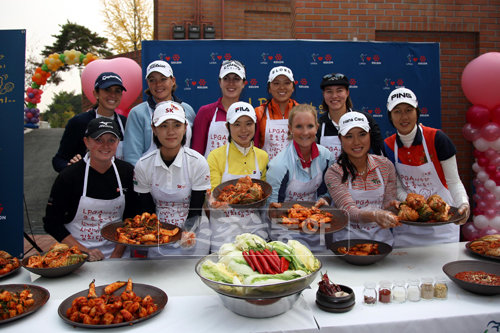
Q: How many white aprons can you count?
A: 11